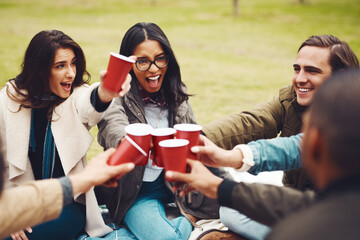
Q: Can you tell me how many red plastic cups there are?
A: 6